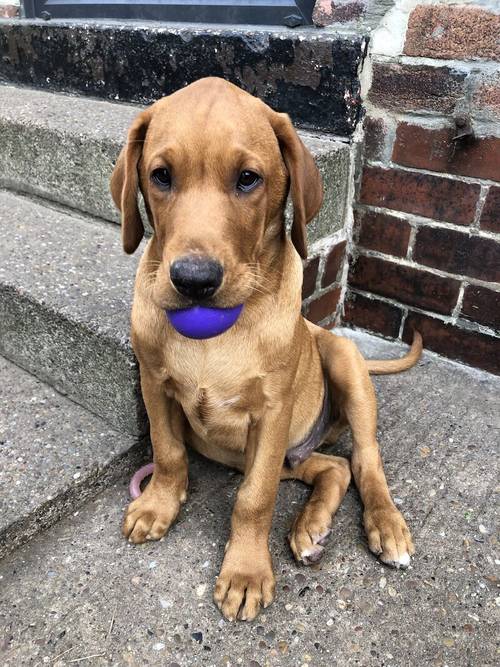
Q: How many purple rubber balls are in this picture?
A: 1